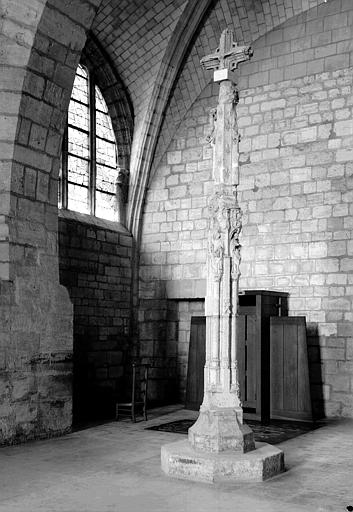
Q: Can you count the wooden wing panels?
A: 2